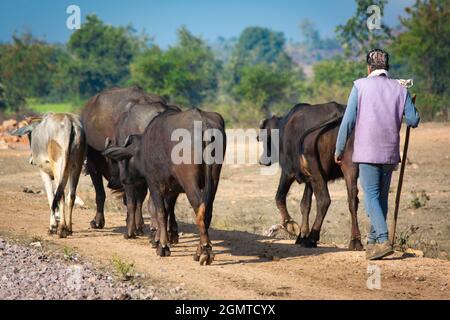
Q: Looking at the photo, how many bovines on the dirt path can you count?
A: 5